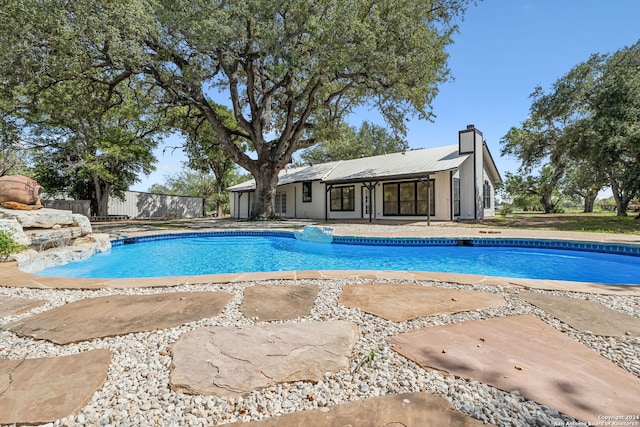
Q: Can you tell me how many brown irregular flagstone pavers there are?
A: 9